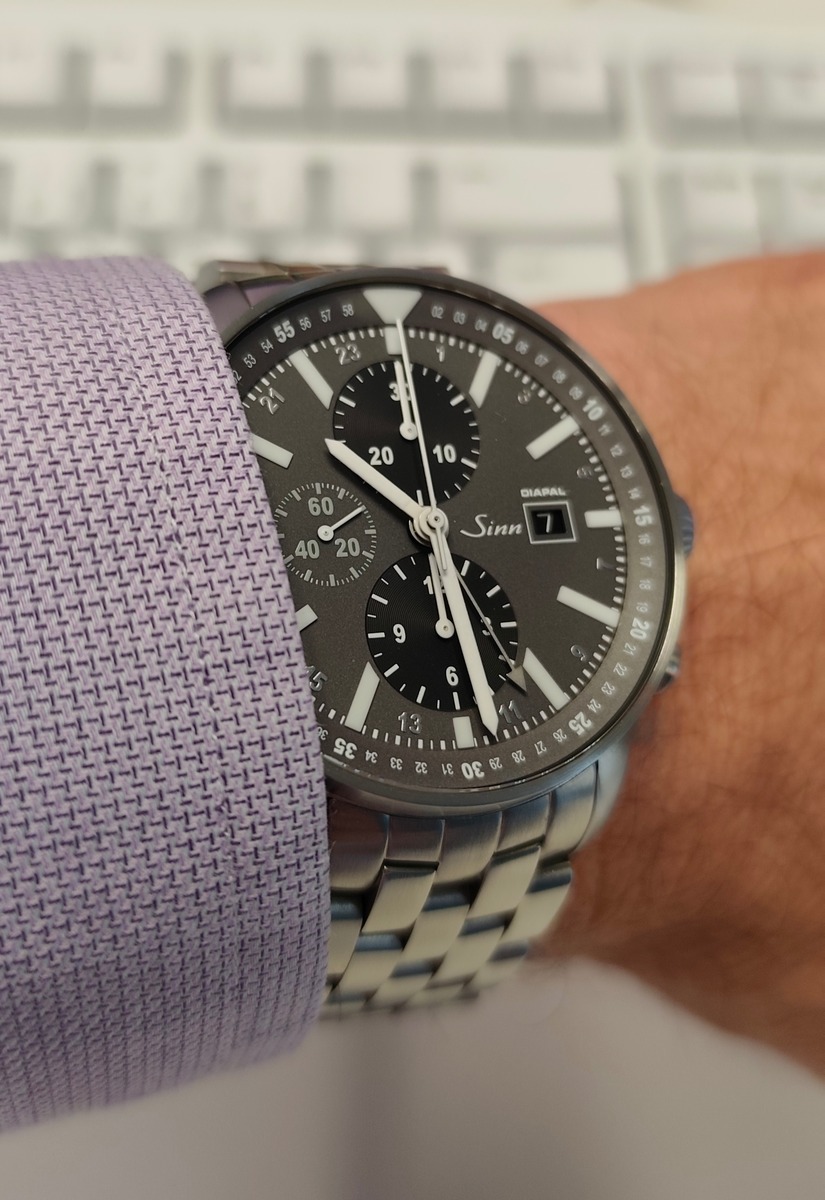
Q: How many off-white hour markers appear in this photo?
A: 11